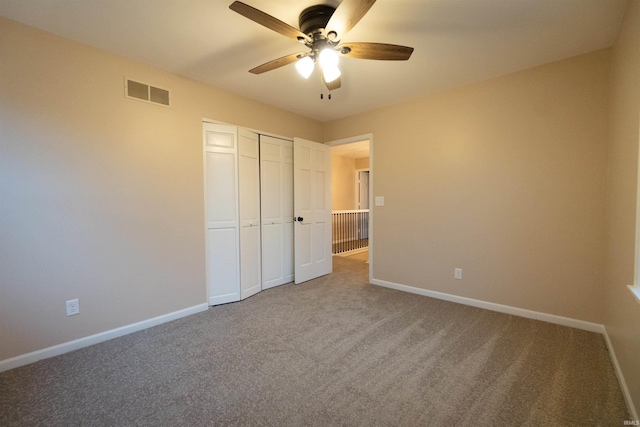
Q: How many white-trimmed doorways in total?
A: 2